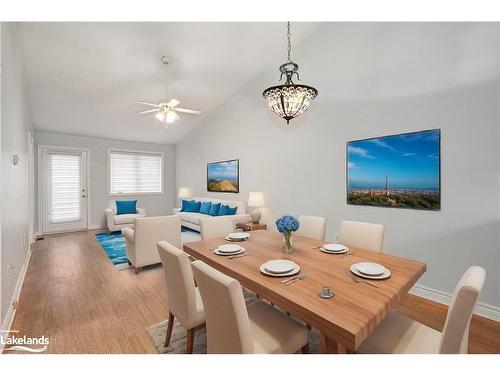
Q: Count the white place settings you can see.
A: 5